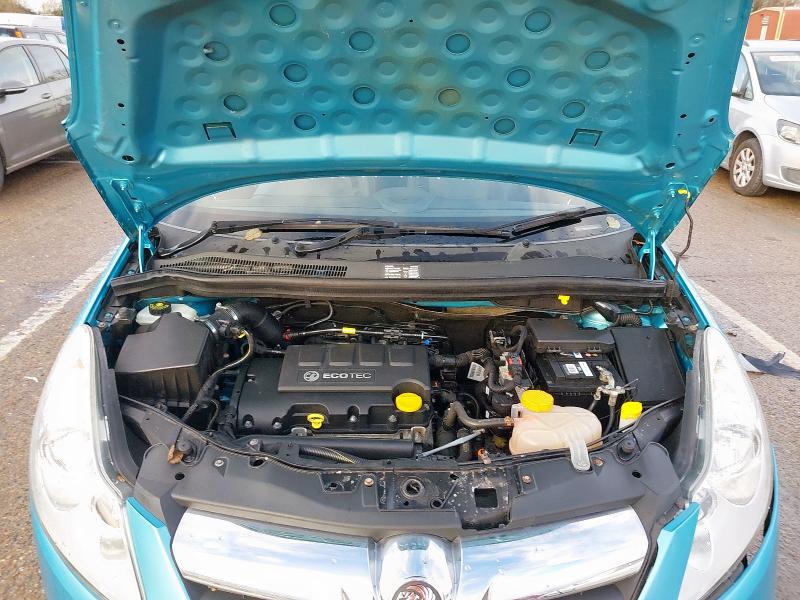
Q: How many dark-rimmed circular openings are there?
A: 14